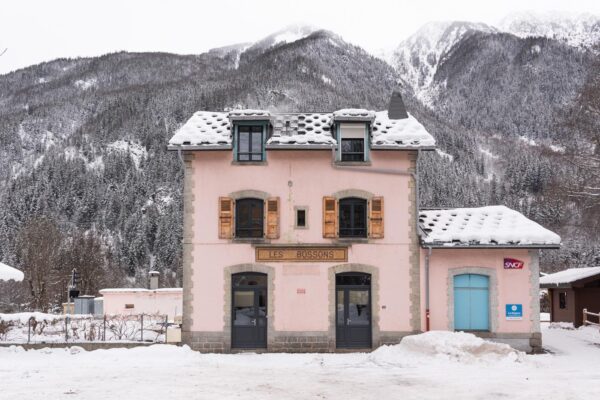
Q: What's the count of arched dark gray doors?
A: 2